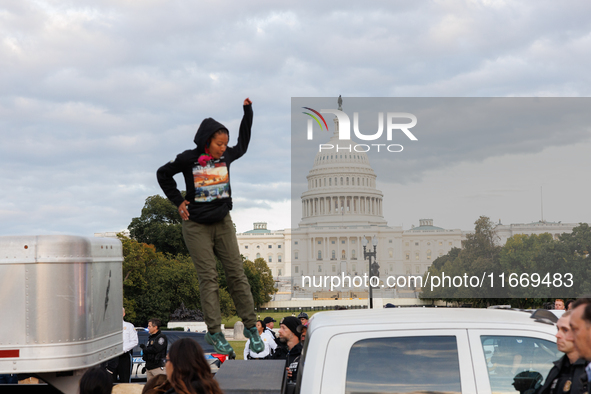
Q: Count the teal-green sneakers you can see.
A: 2